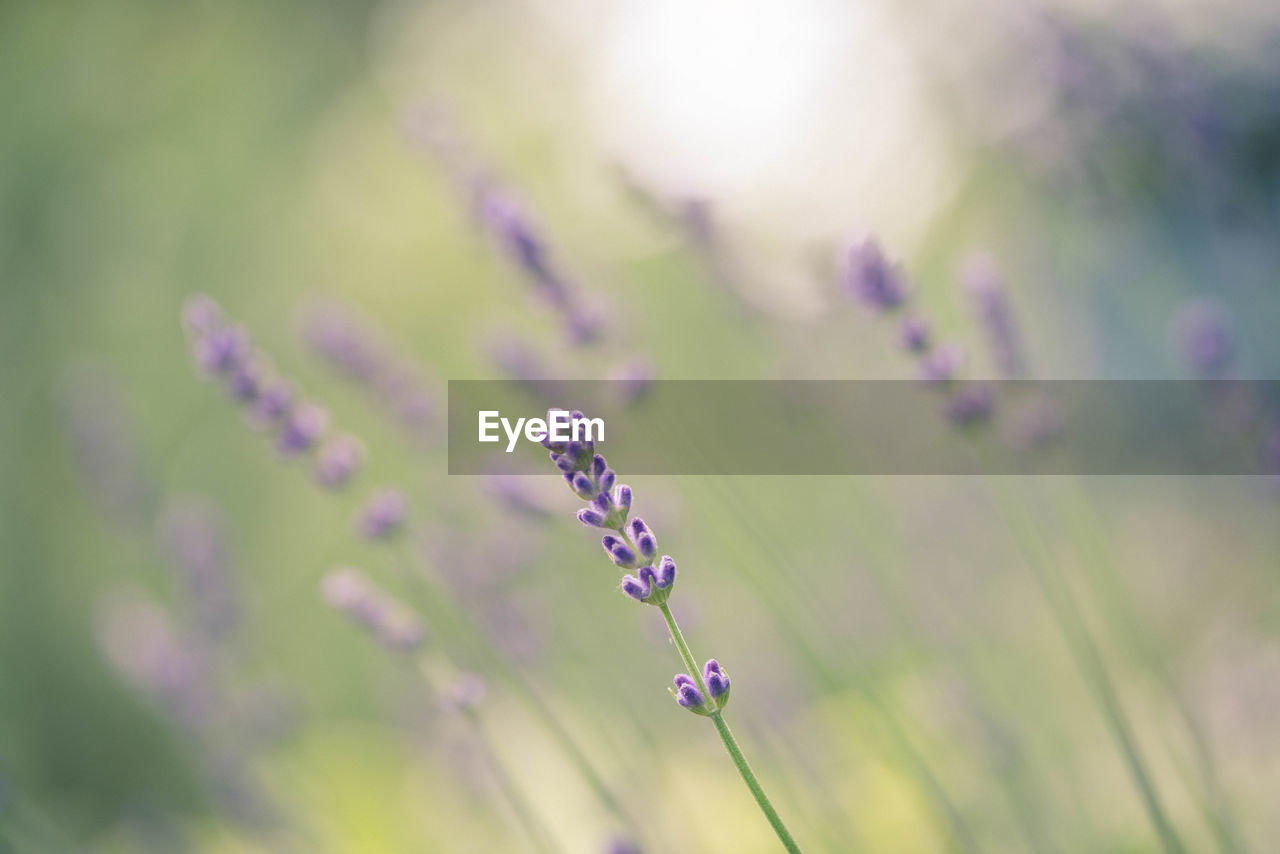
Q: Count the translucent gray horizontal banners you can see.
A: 1